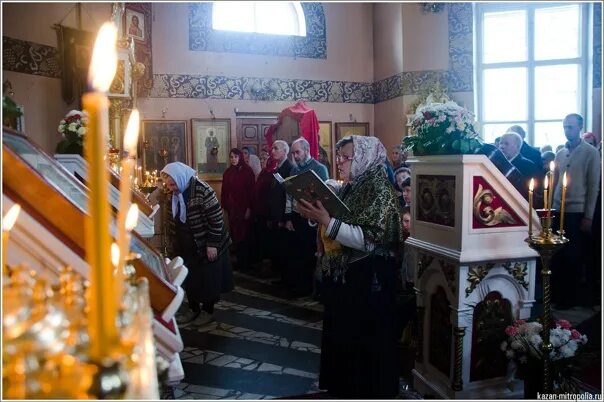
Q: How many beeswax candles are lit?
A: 9